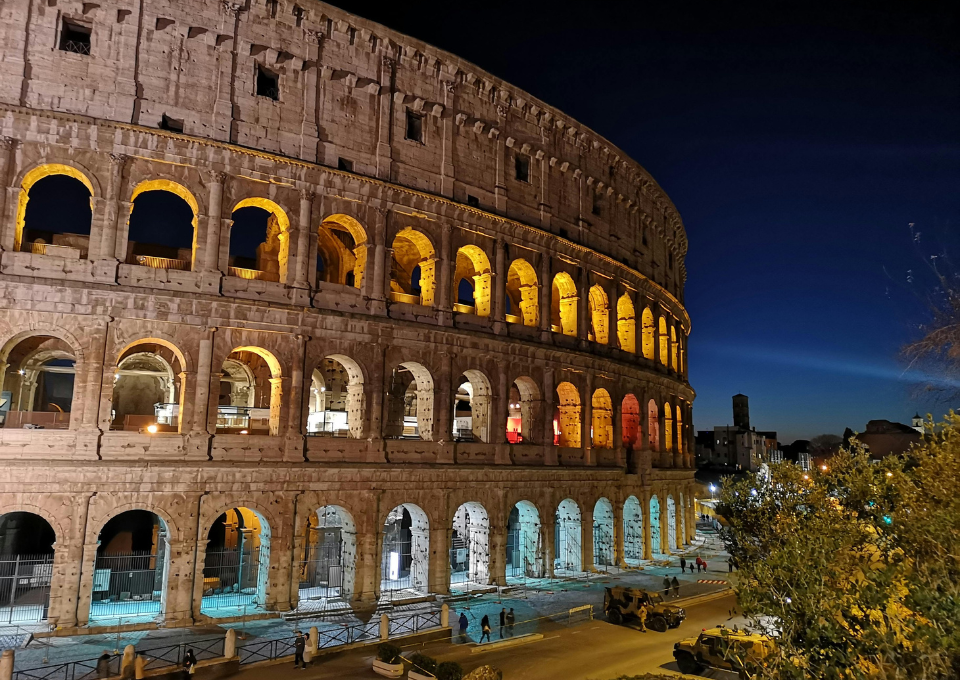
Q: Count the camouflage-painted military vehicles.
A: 2